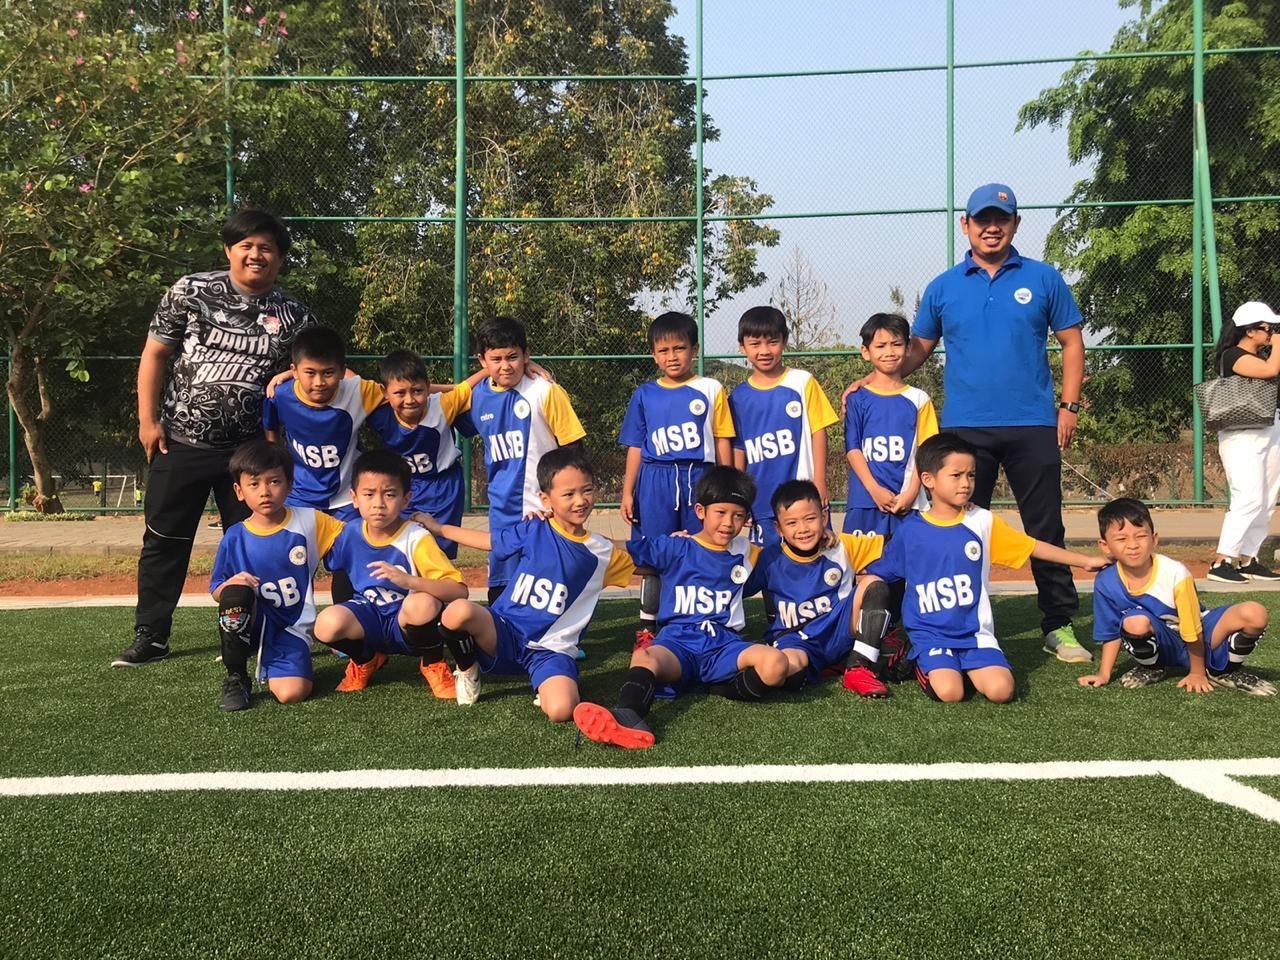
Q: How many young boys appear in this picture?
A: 13